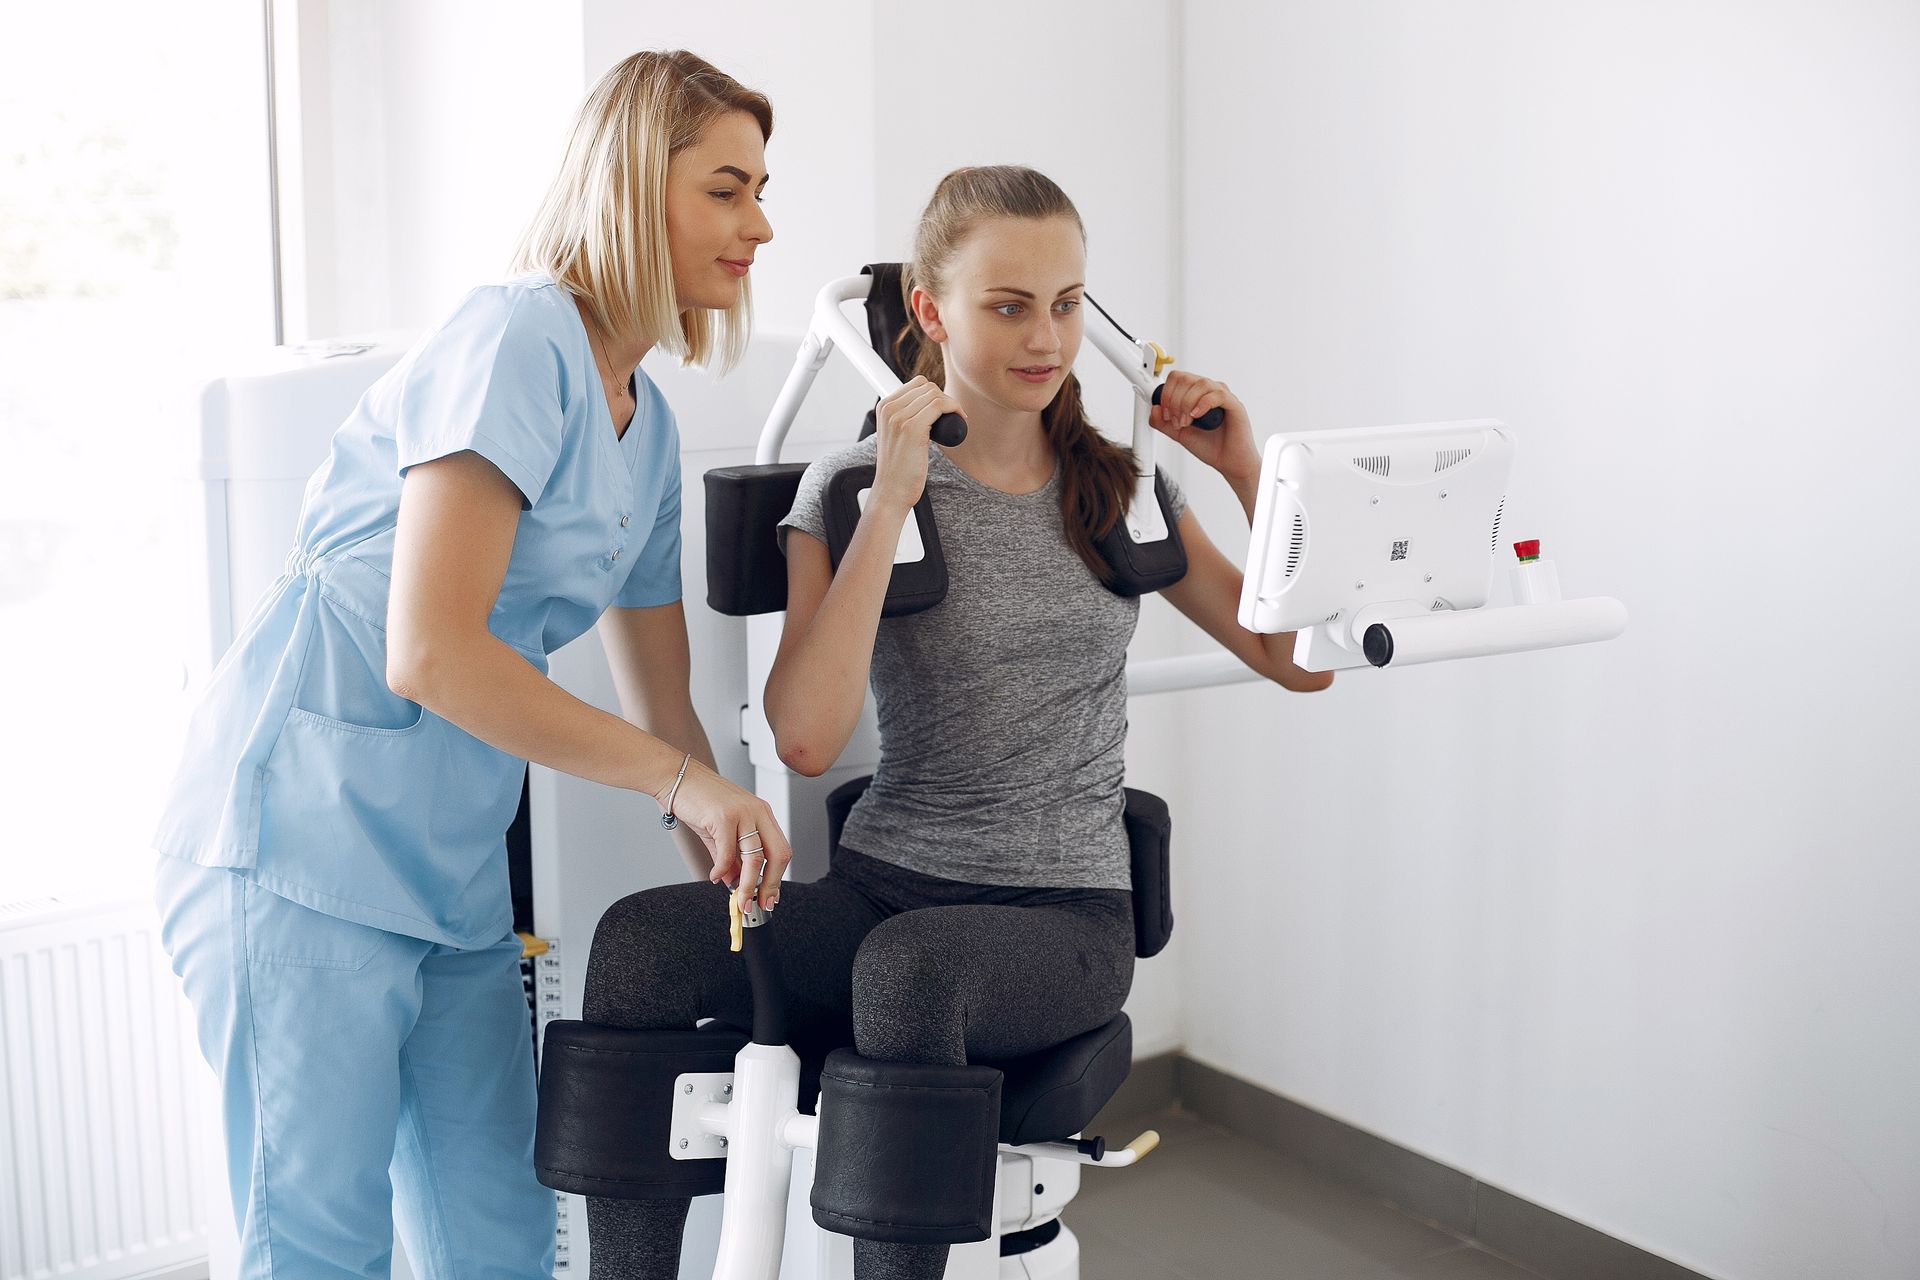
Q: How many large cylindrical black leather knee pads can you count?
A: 2